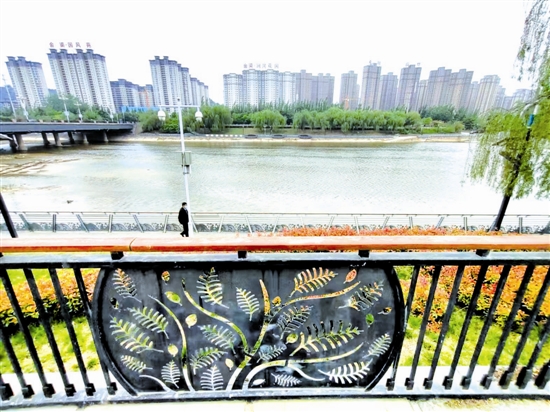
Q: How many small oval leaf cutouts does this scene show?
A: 12